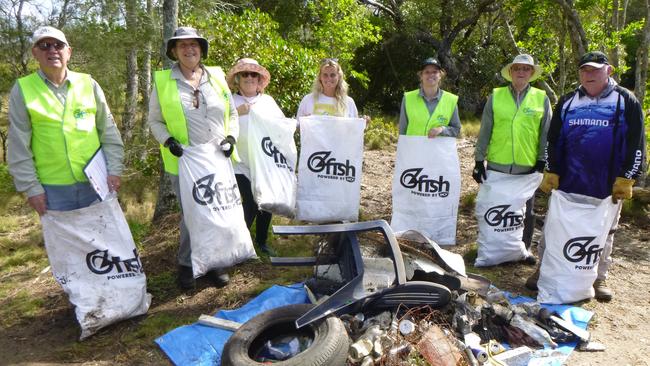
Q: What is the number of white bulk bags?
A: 7